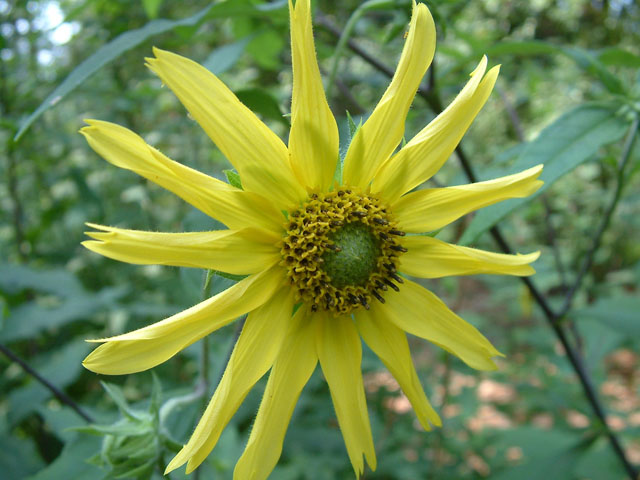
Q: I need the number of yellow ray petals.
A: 14